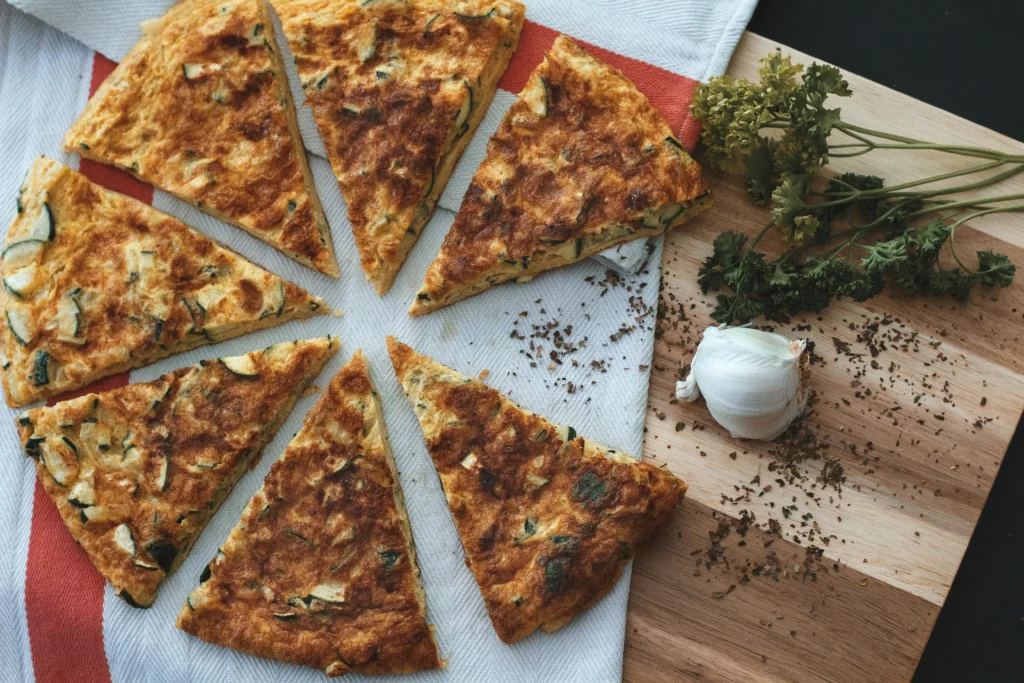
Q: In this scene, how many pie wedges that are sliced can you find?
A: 7